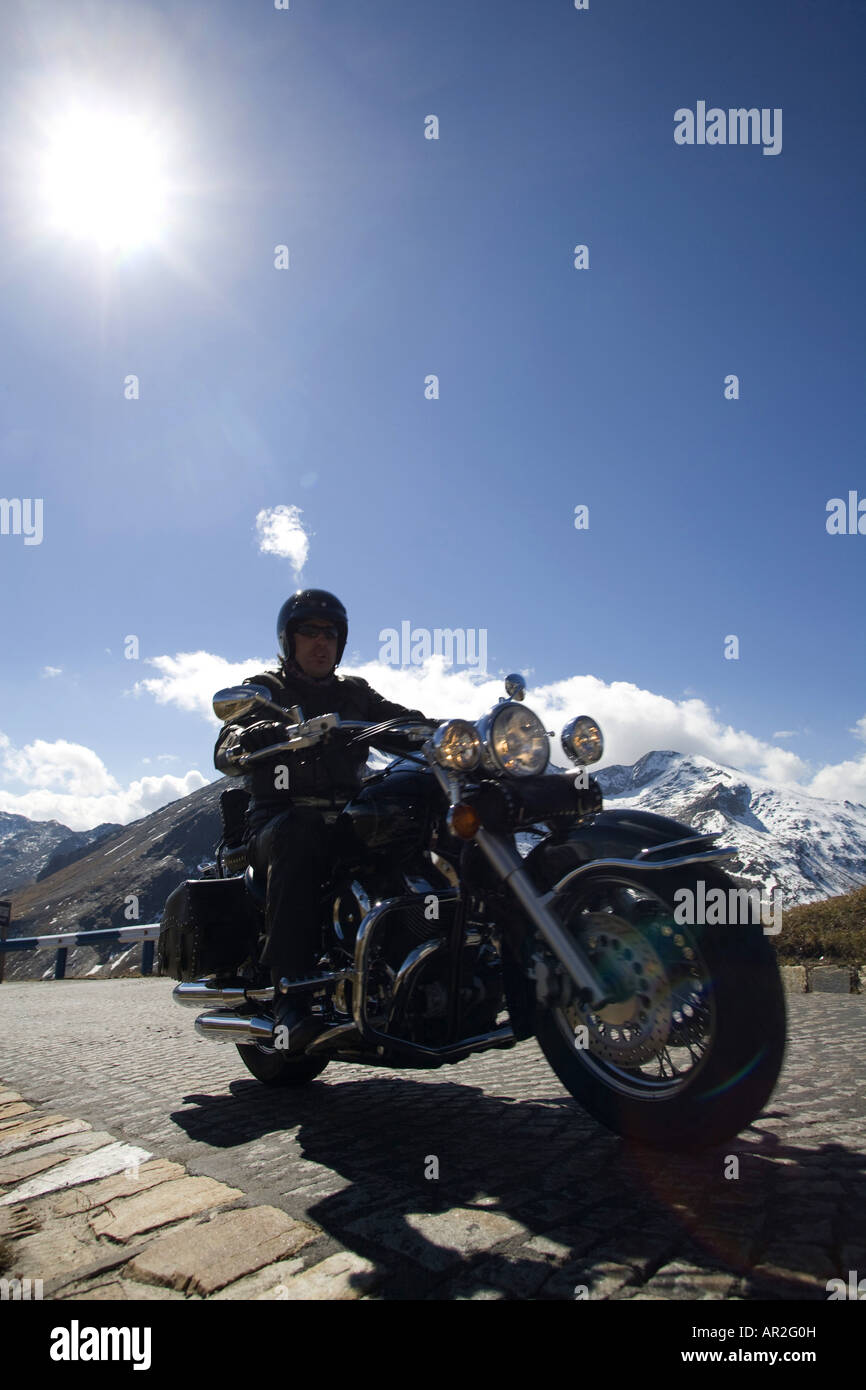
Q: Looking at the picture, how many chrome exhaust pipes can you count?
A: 2